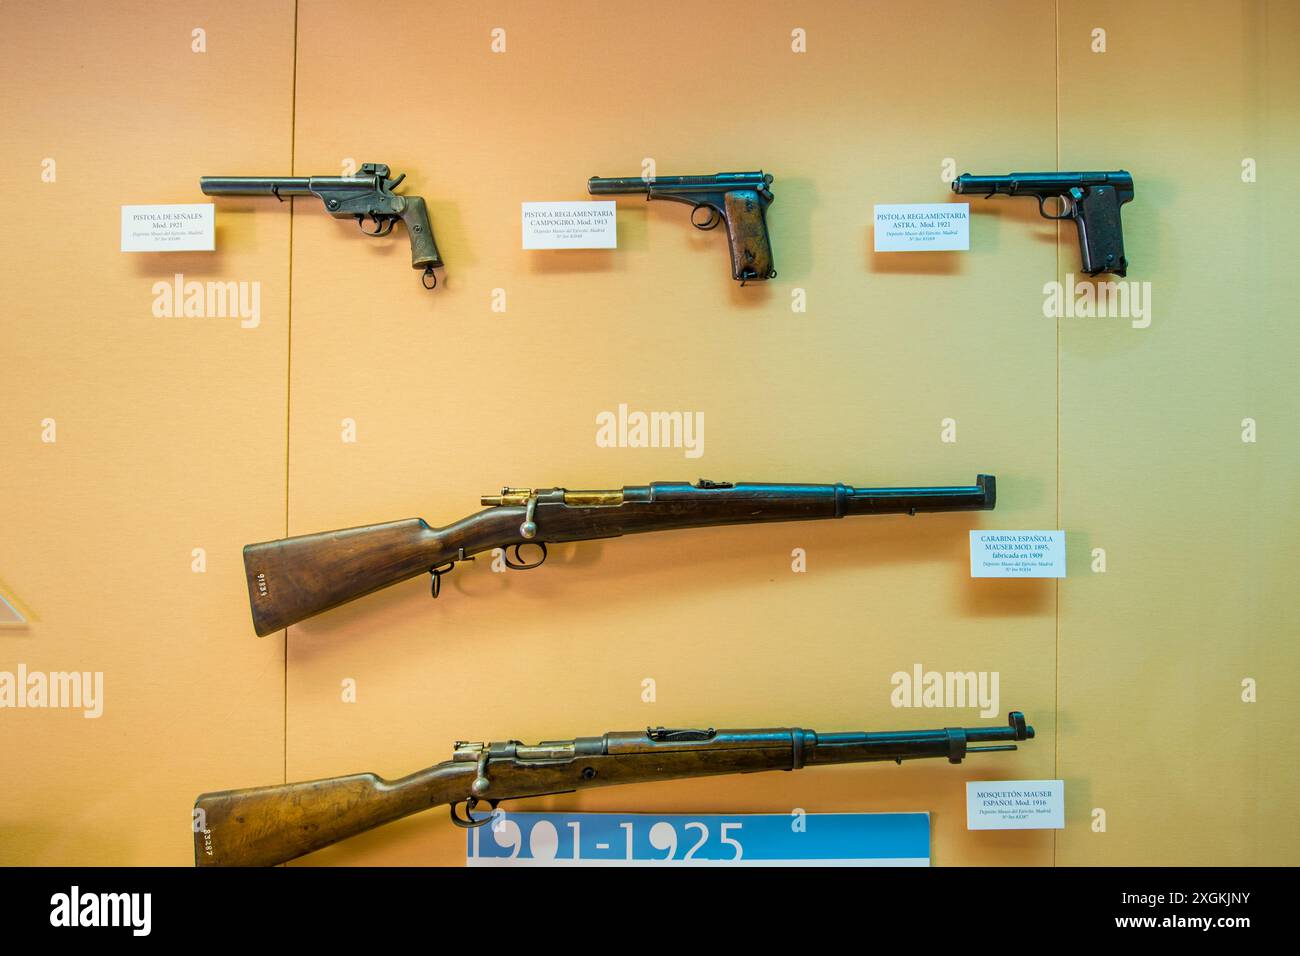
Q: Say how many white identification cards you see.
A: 5